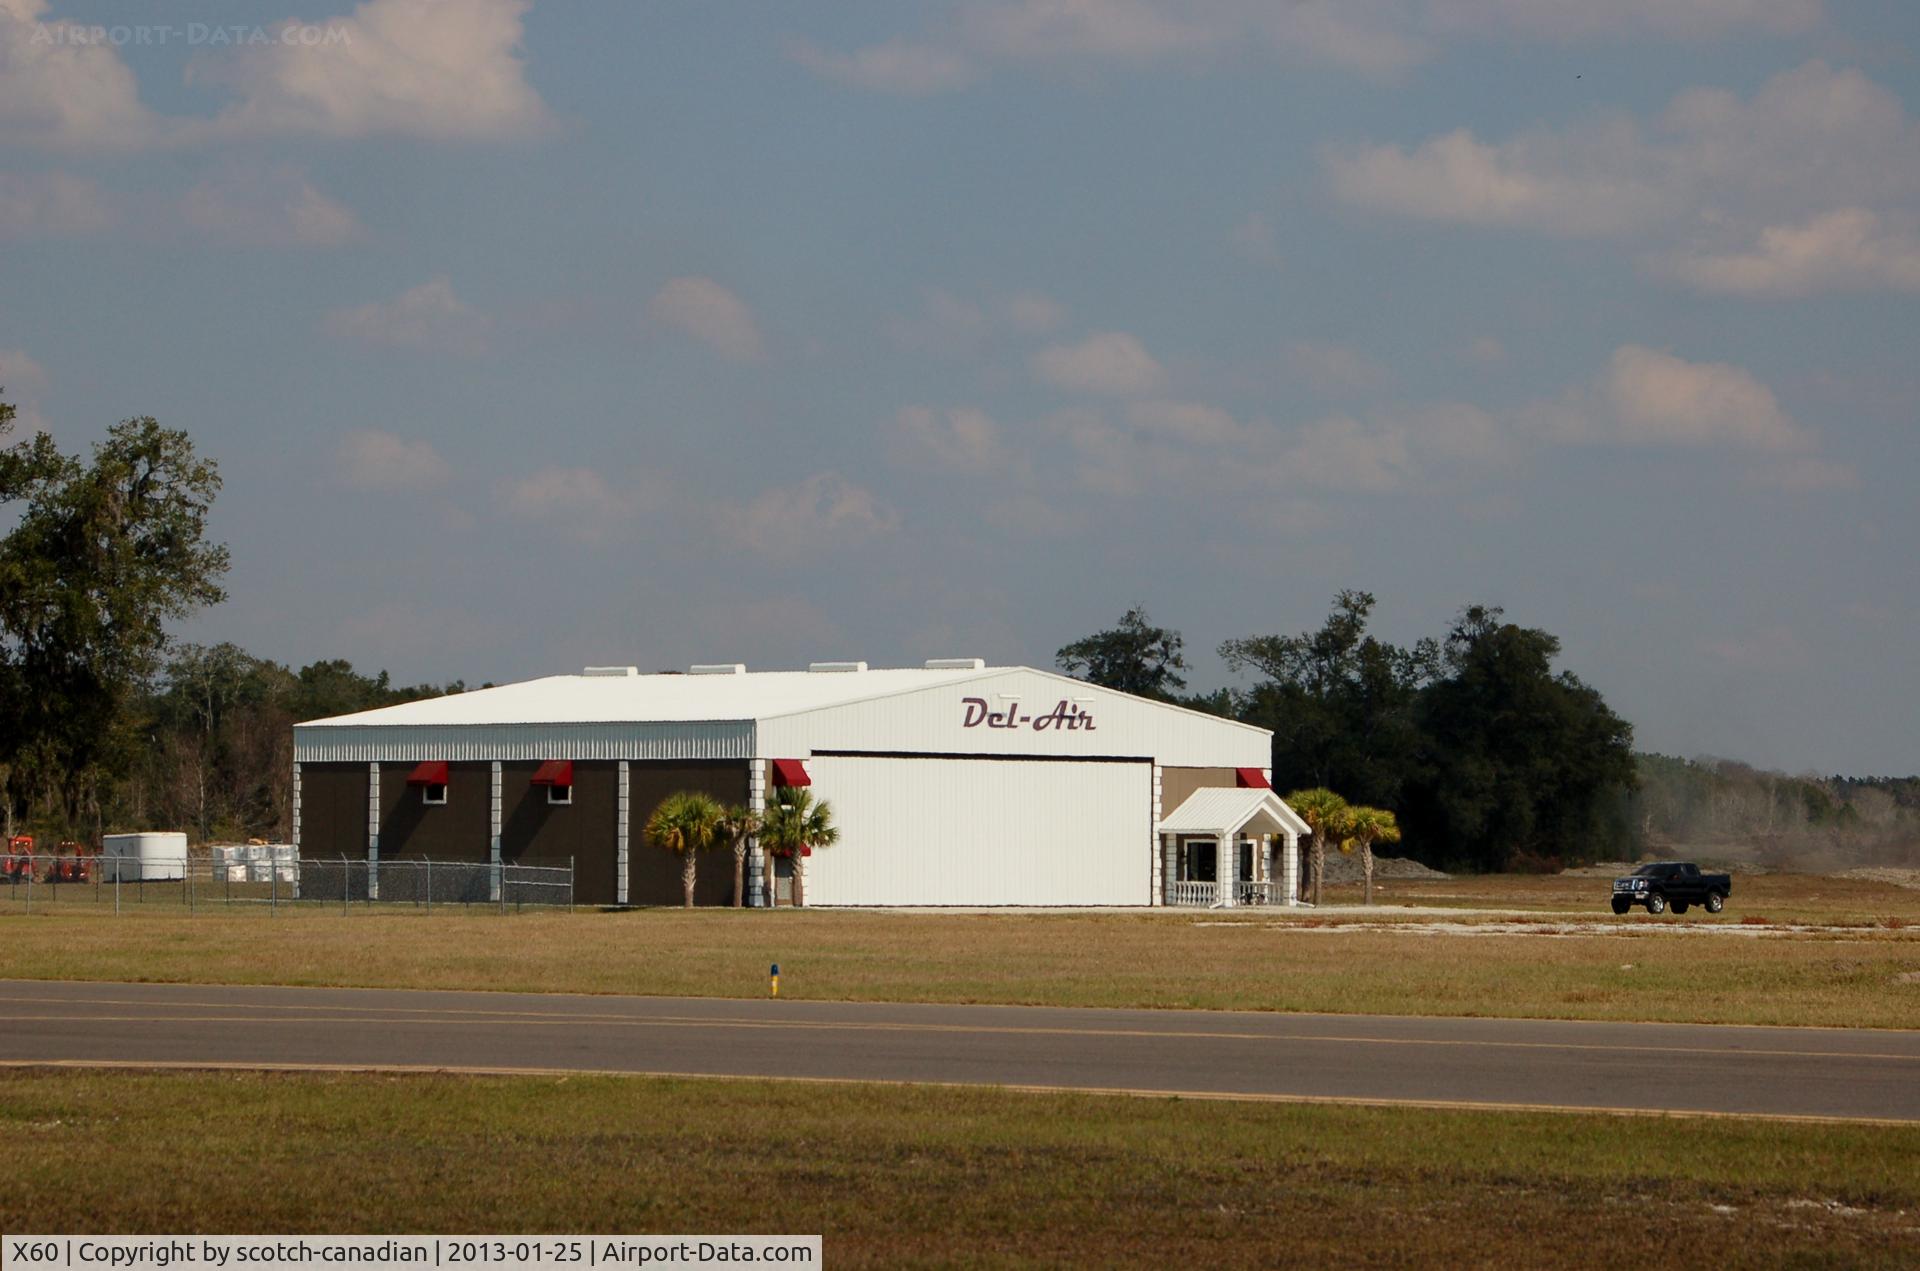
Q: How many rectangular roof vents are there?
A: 4